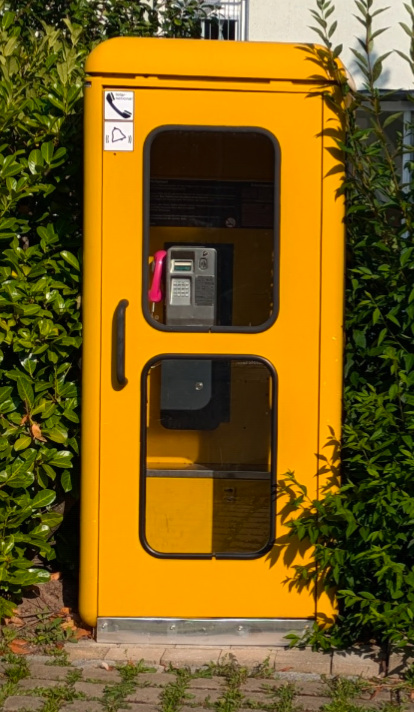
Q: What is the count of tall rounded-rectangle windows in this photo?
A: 2